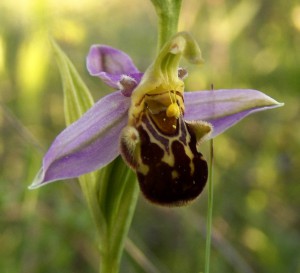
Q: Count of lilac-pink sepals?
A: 3